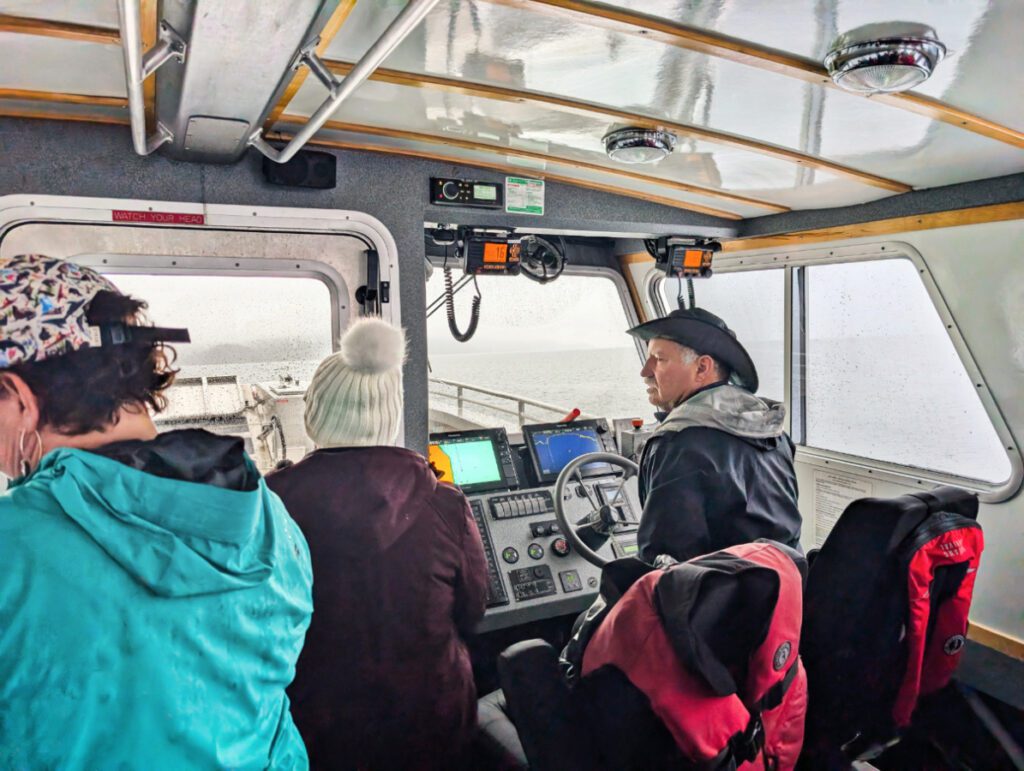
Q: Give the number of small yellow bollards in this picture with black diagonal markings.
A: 0